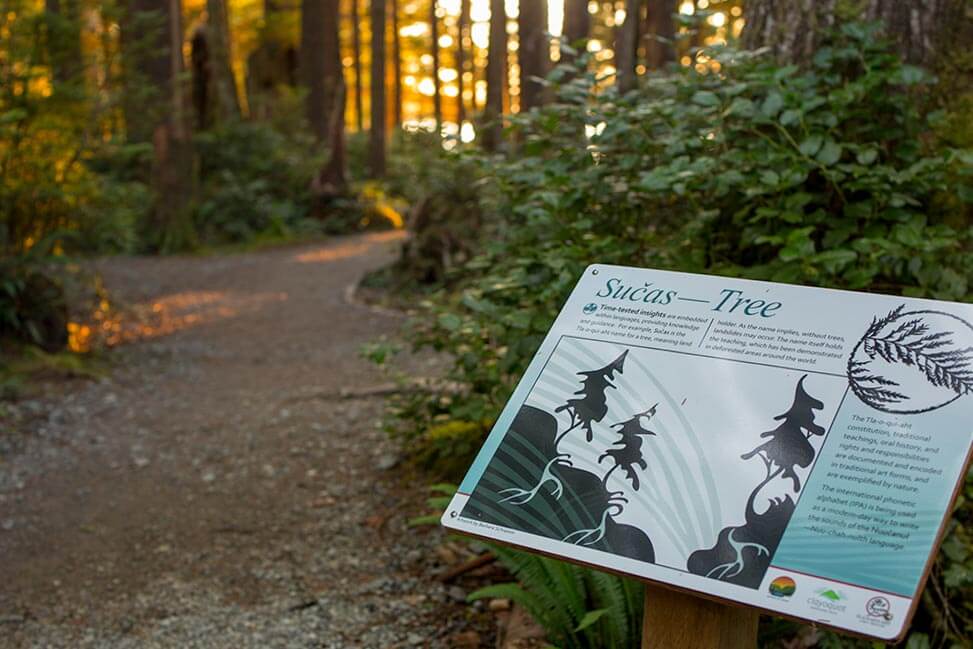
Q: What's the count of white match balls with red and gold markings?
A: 0